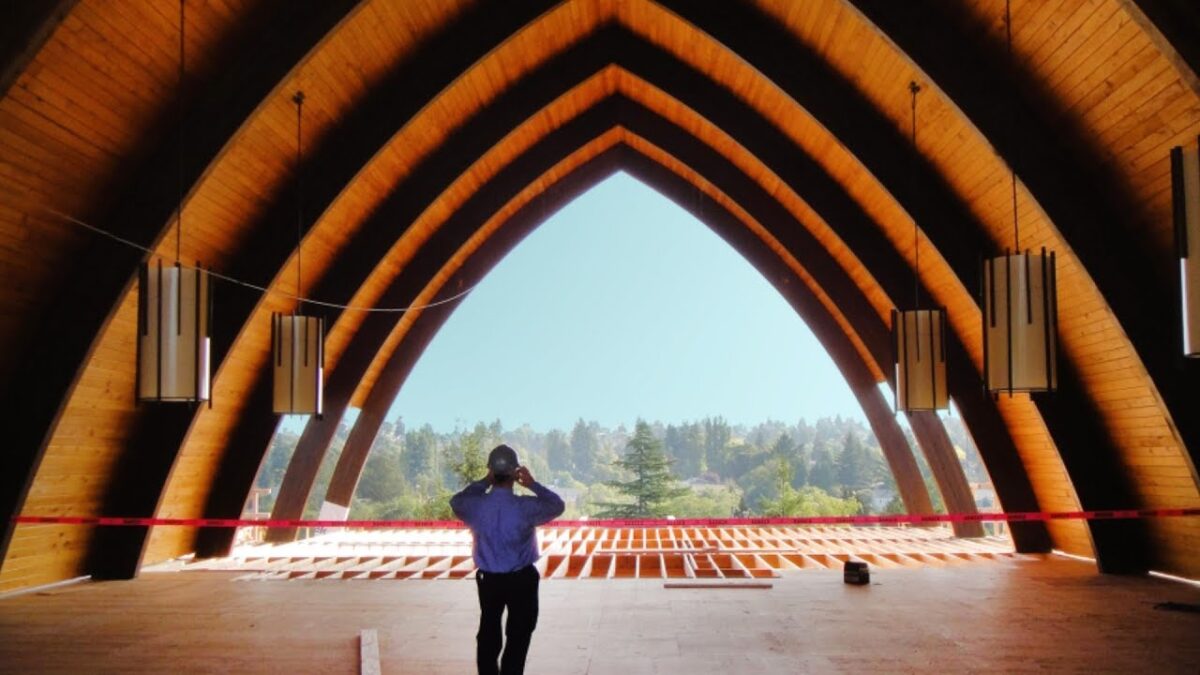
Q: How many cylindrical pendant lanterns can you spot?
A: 5